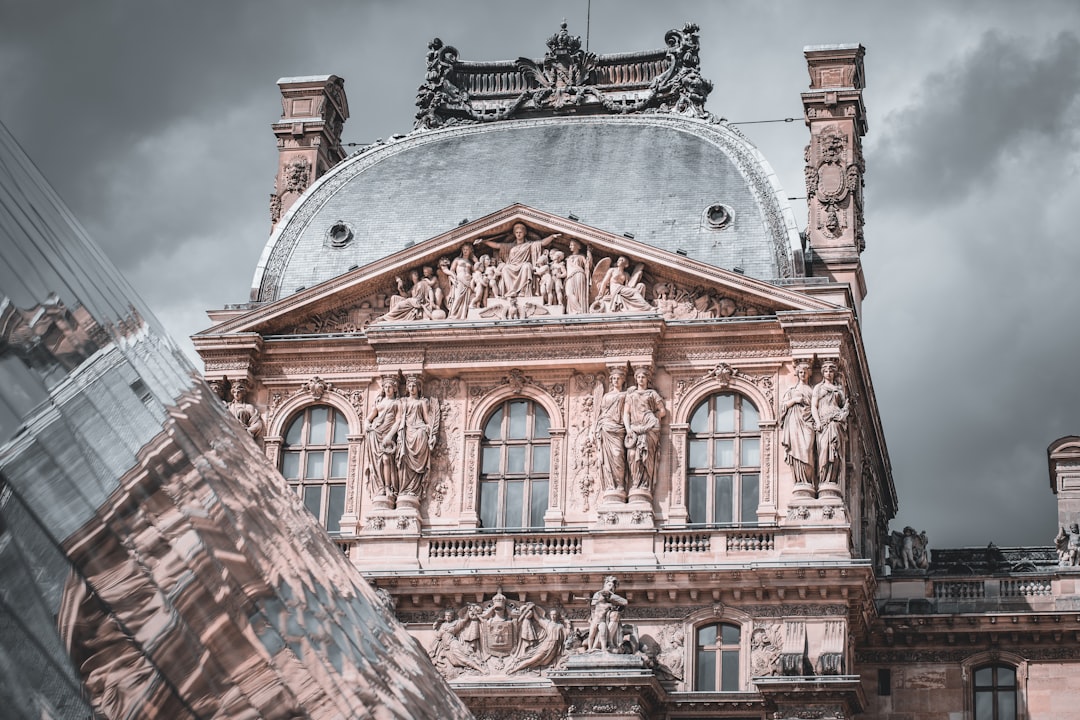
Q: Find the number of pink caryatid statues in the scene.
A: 8